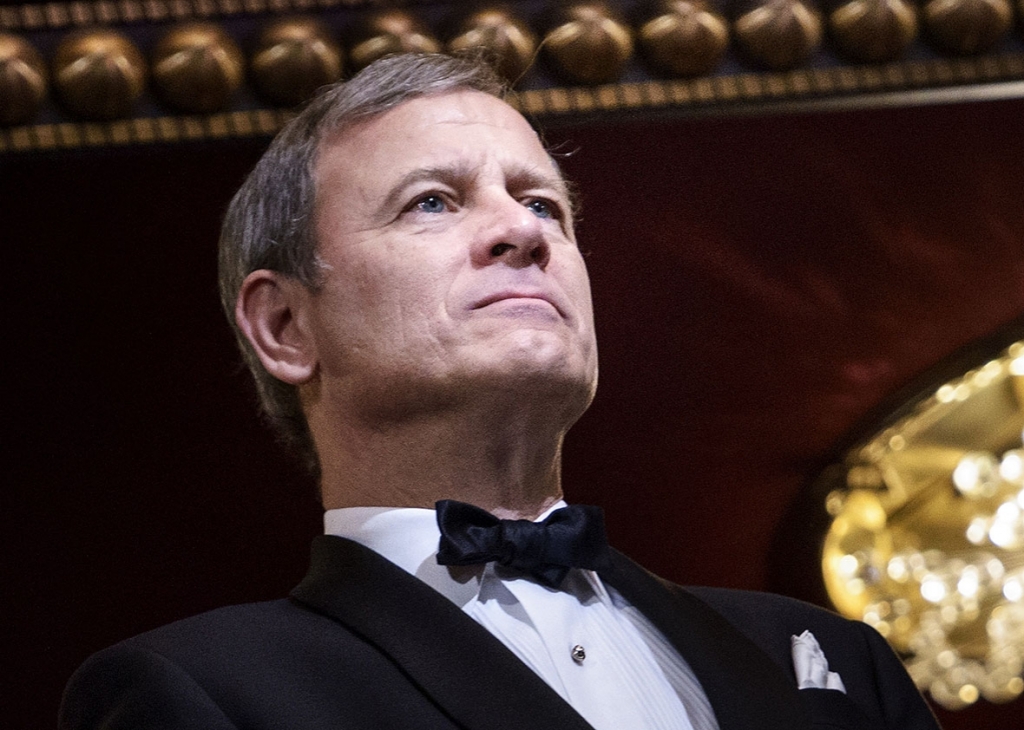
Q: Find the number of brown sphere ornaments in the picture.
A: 11